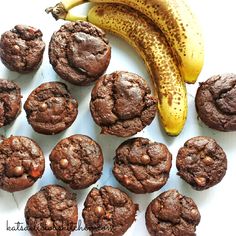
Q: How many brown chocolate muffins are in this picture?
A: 13